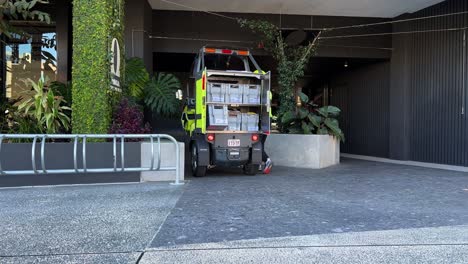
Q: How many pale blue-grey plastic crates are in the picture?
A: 6